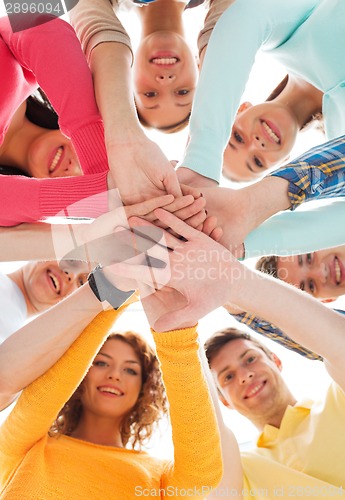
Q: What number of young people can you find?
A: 7